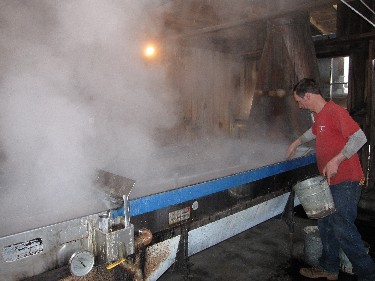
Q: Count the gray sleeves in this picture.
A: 2